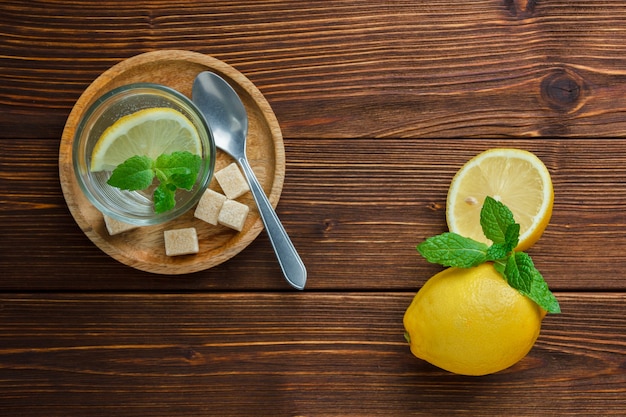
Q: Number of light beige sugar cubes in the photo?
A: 5